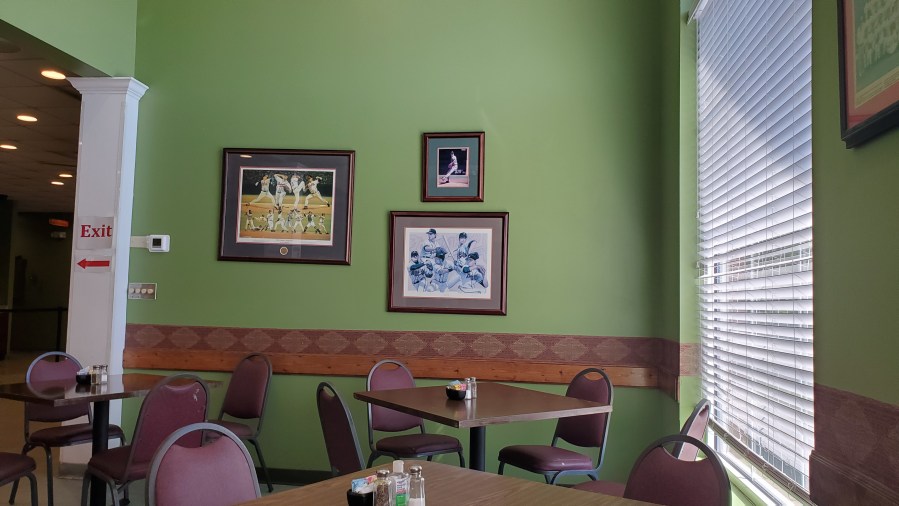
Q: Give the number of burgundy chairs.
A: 10